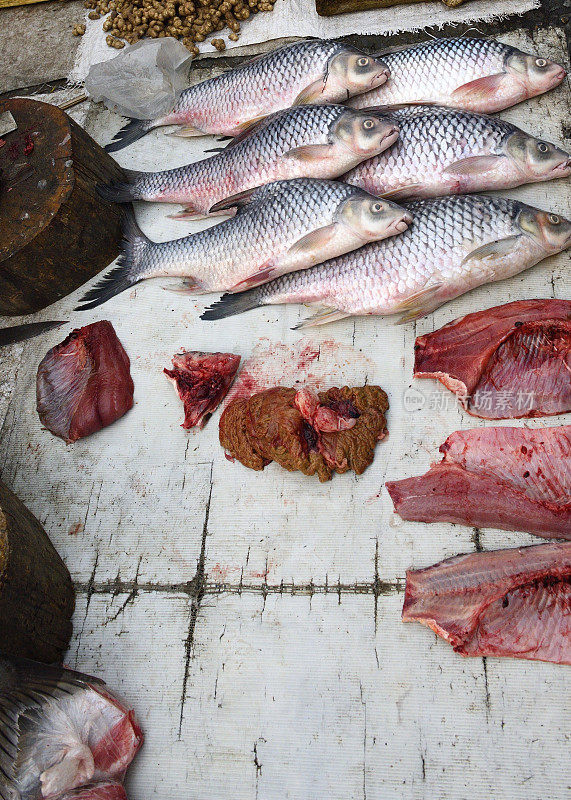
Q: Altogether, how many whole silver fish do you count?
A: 6